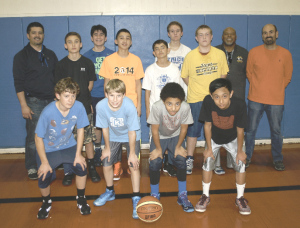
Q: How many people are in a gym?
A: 13